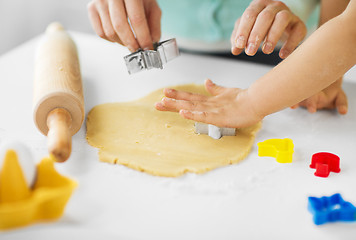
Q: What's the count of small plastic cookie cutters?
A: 3